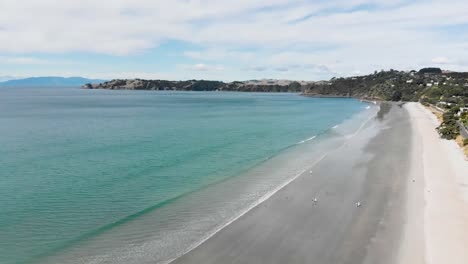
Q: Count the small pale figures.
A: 3